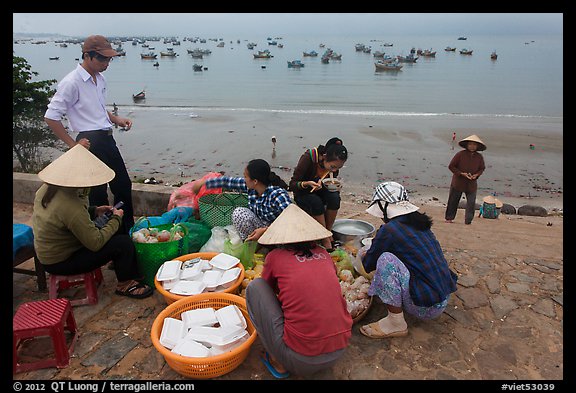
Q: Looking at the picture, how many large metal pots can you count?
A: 1